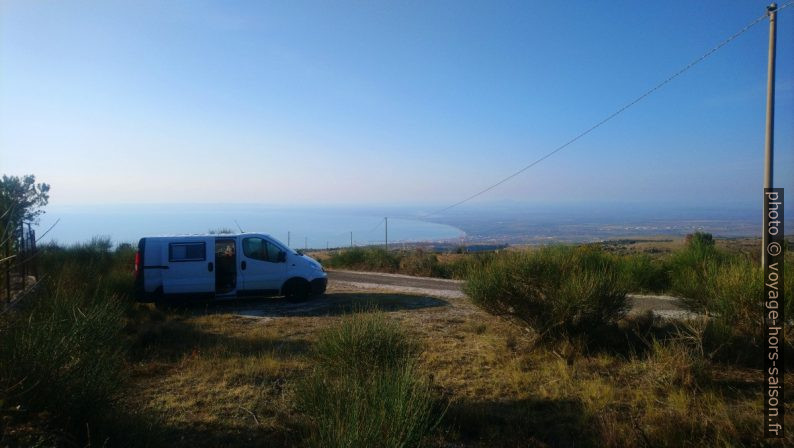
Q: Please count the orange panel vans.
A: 0